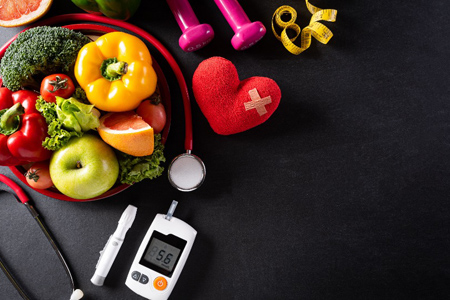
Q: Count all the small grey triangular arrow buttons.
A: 2